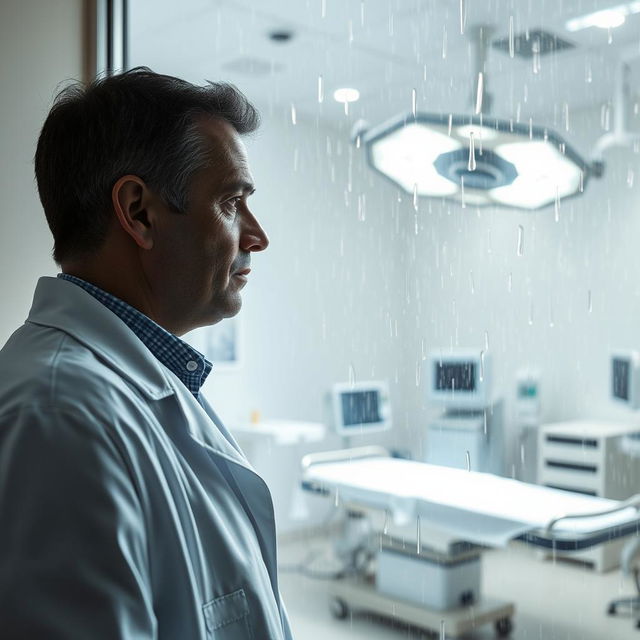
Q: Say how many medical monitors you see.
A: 3